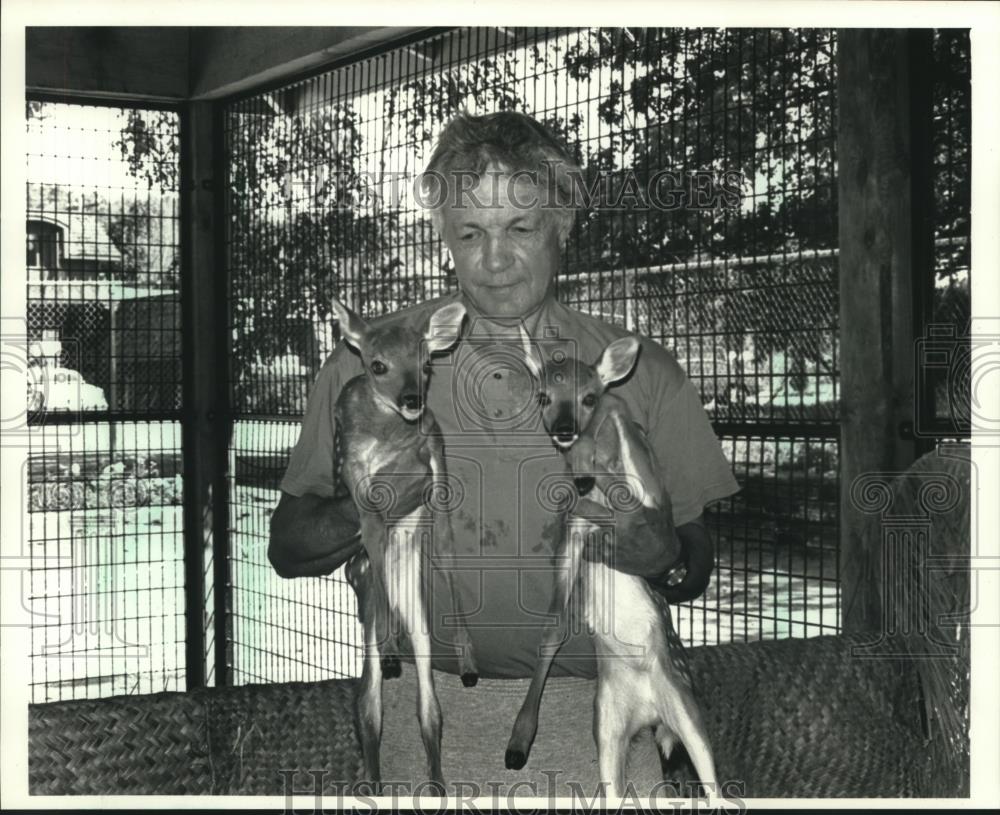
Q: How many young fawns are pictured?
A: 2